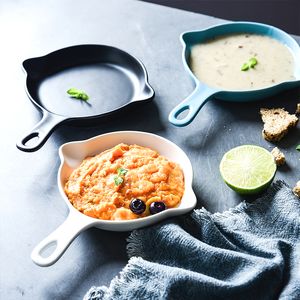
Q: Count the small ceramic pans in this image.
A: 3